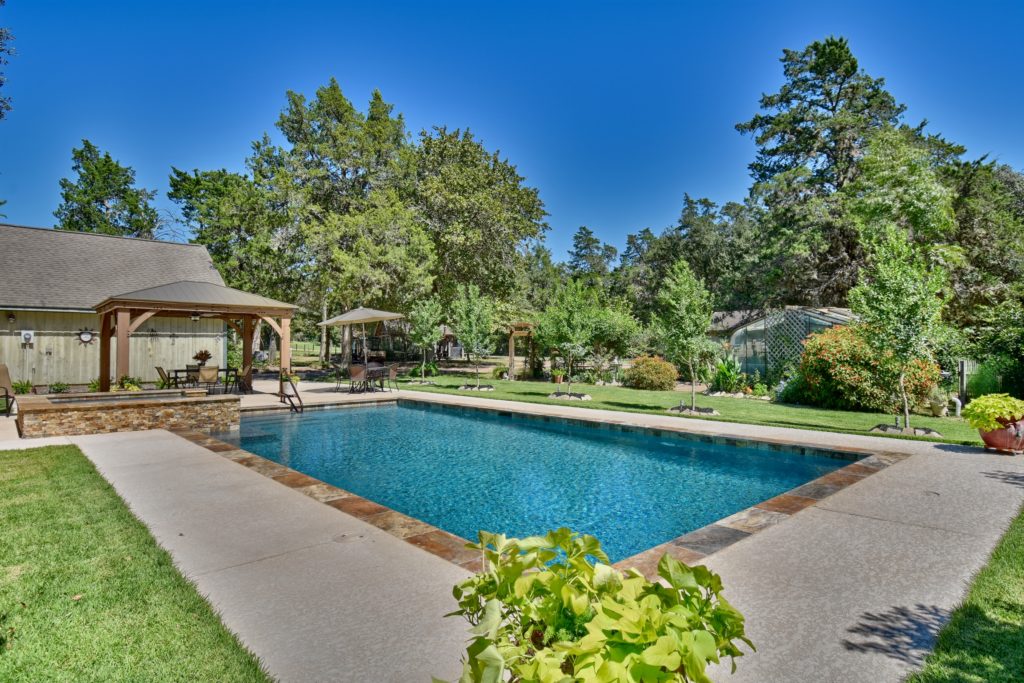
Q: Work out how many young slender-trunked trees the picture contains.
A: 5